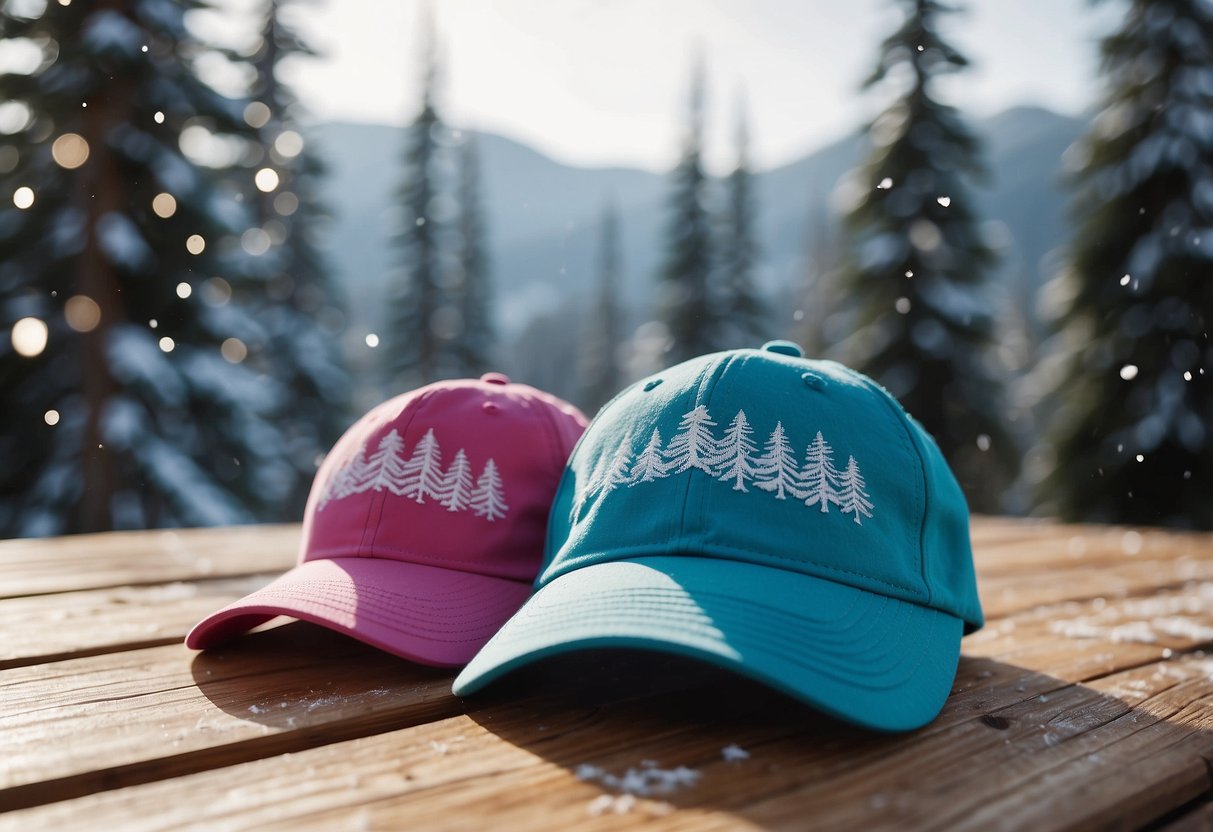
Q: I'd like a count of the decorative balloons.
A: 0